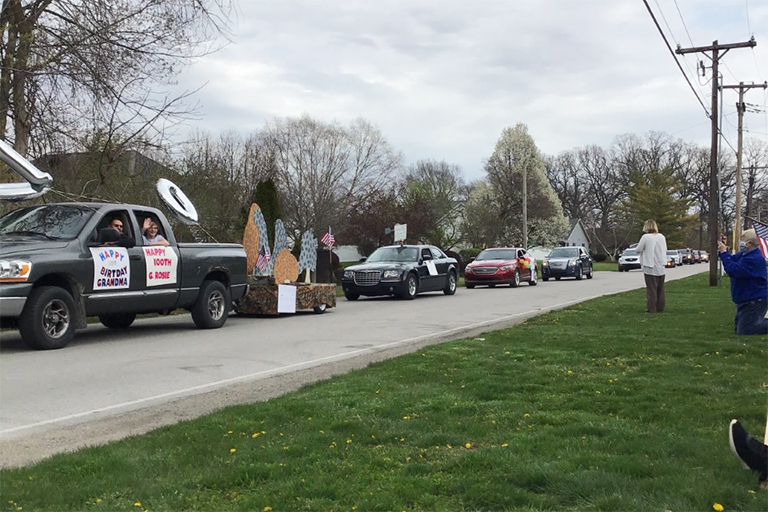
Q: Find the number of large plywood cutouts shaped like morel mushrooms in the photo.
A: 5